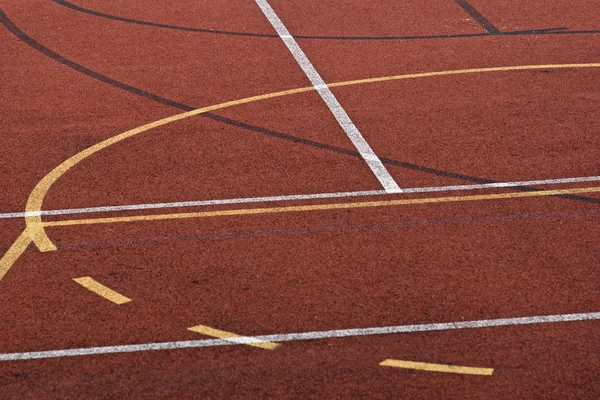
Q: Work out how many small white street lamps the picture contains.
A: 0